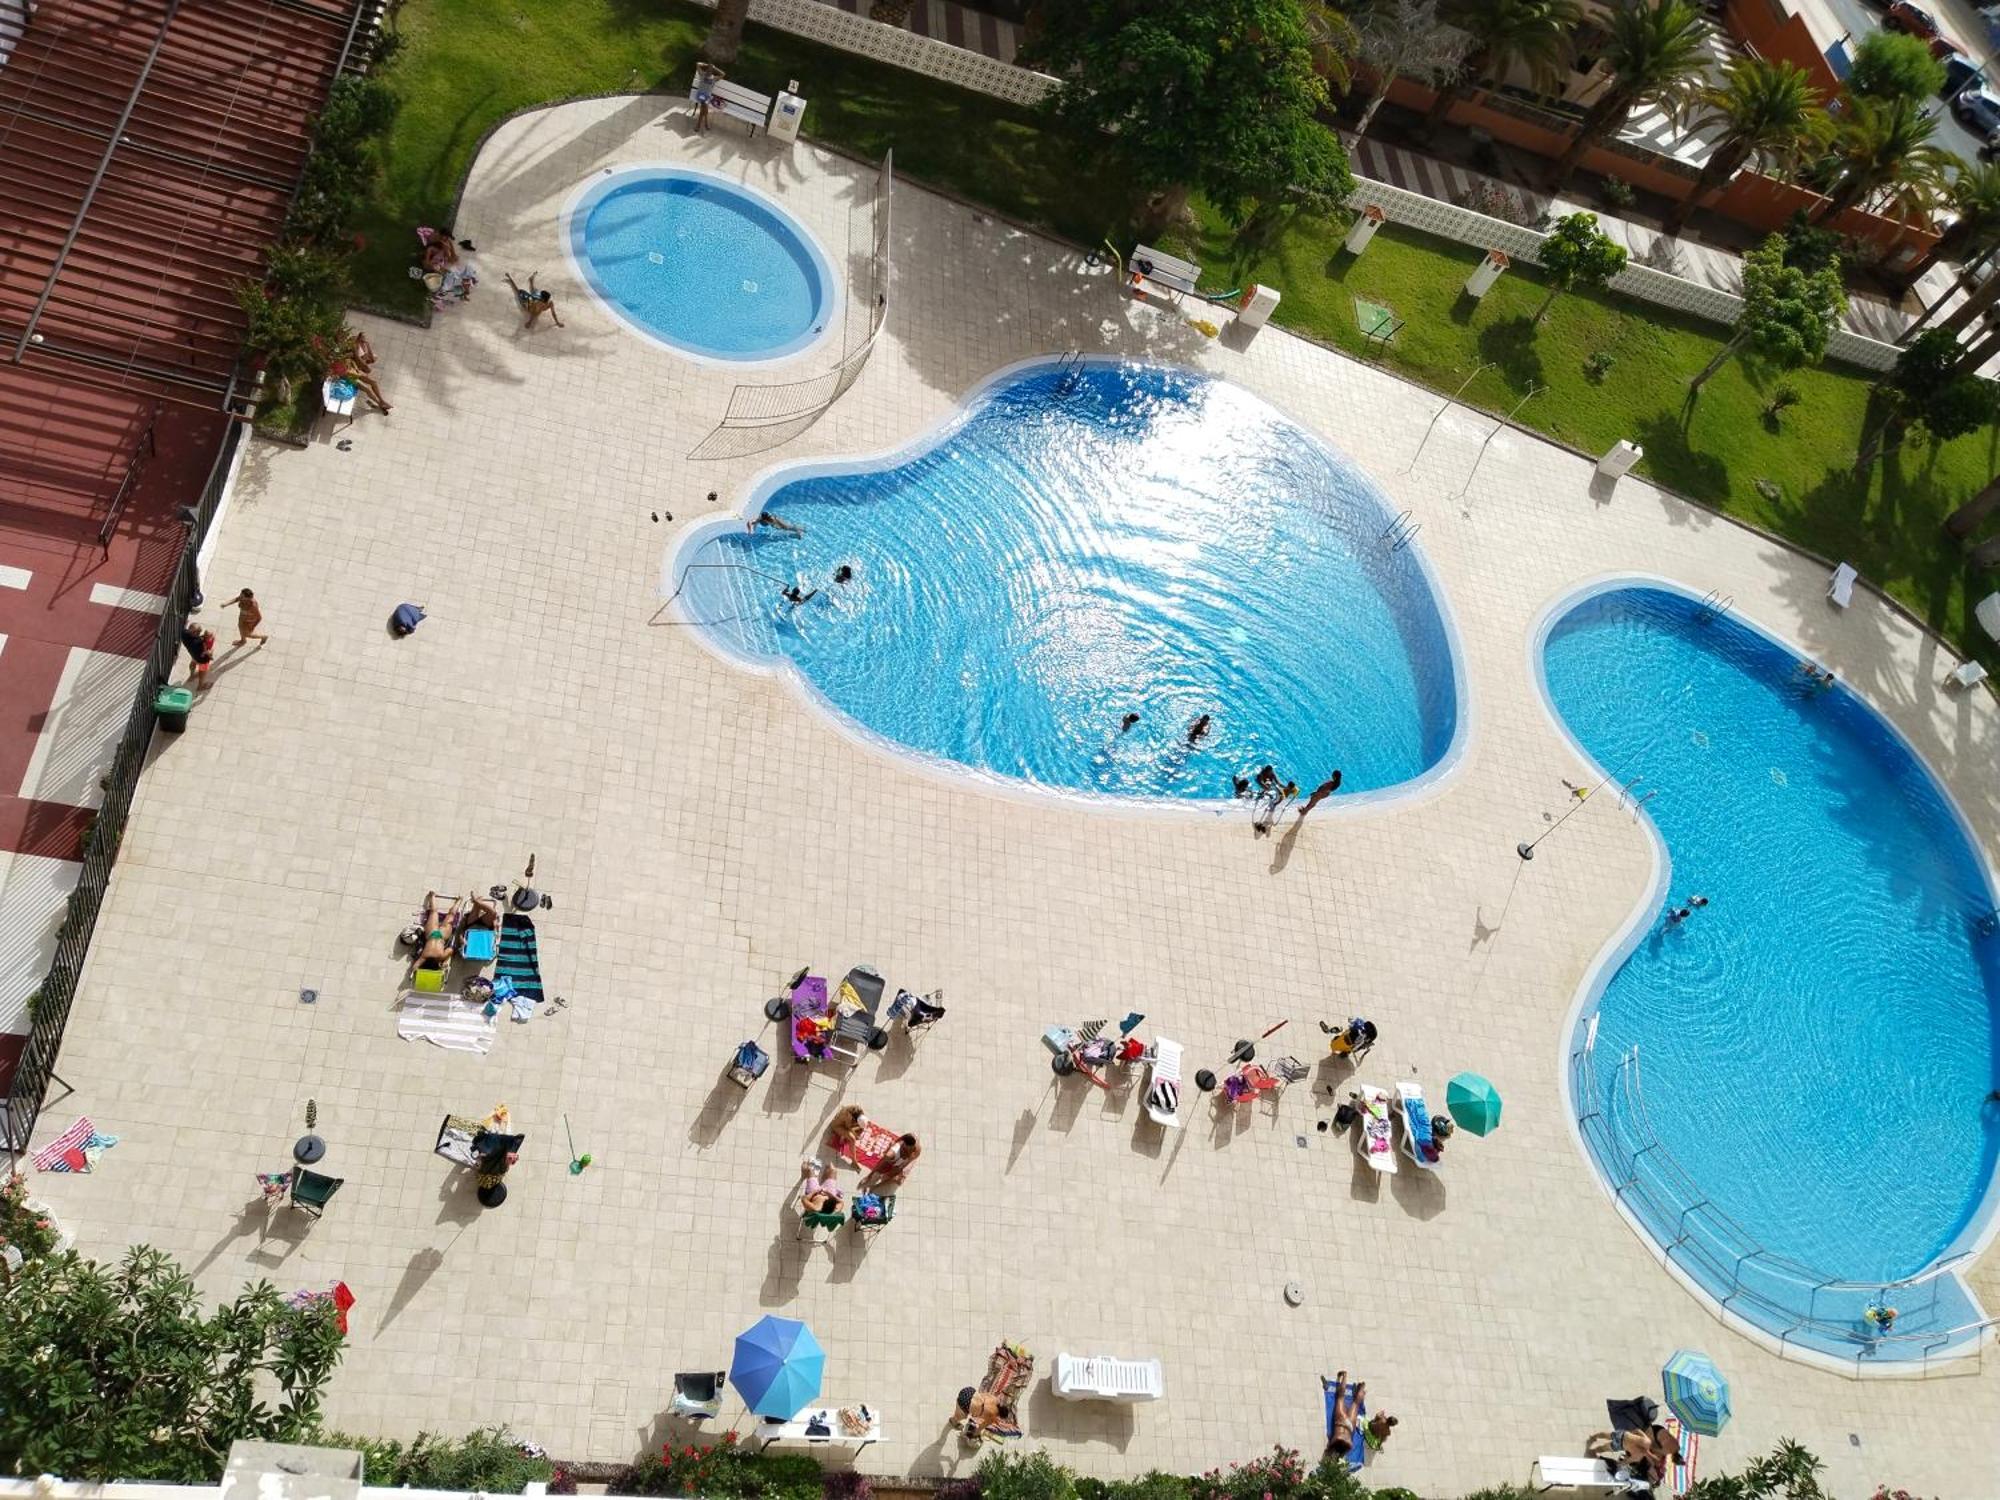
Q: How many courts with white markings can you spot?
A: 1